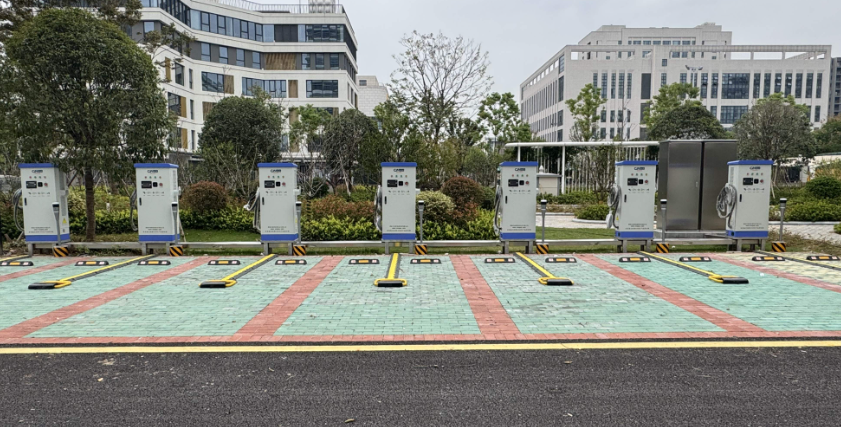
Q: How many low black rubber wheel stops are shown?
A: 13